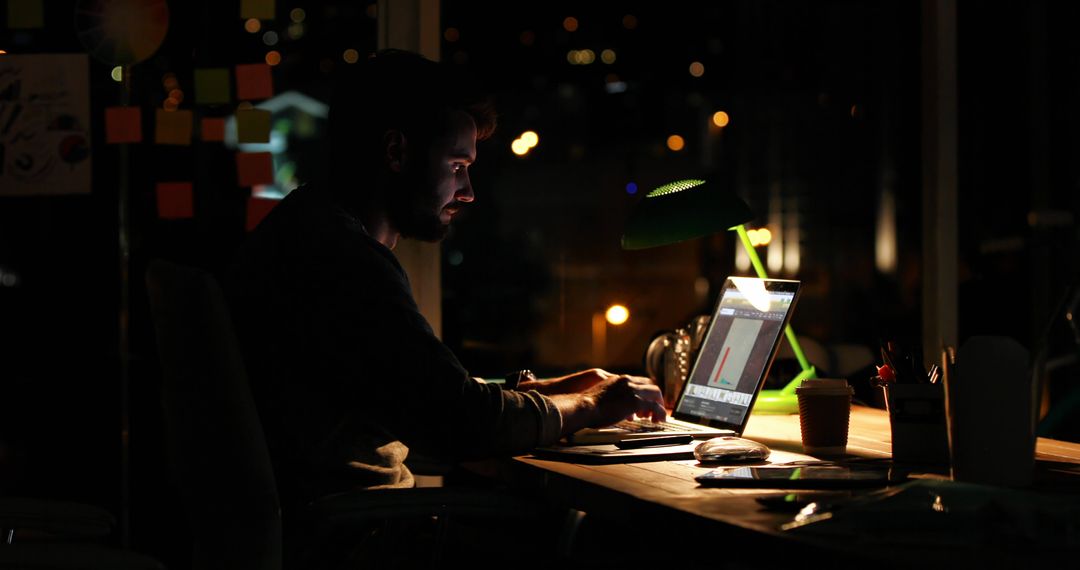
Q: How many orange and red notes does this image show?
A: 7